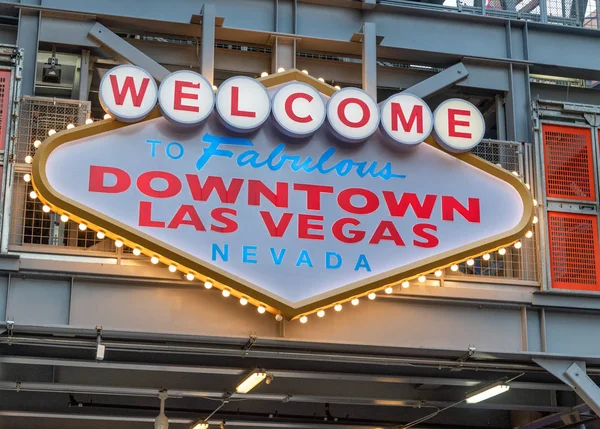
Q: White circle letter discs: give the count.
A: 7